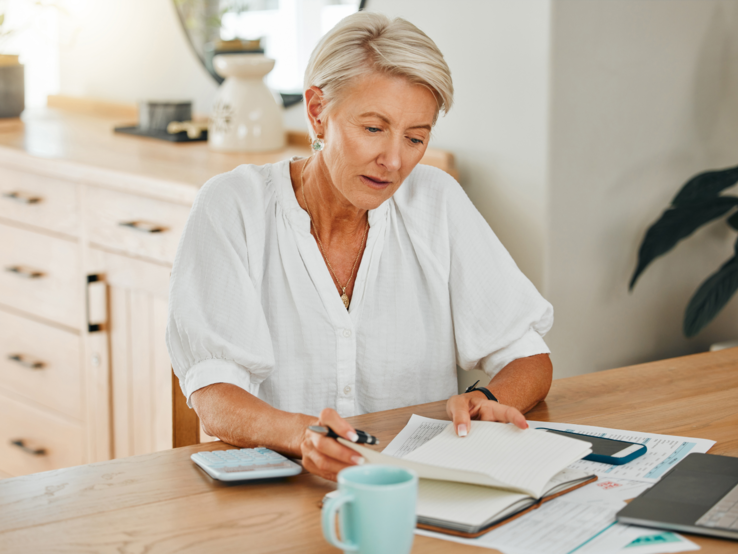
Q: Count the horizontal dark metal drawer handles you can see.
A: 5